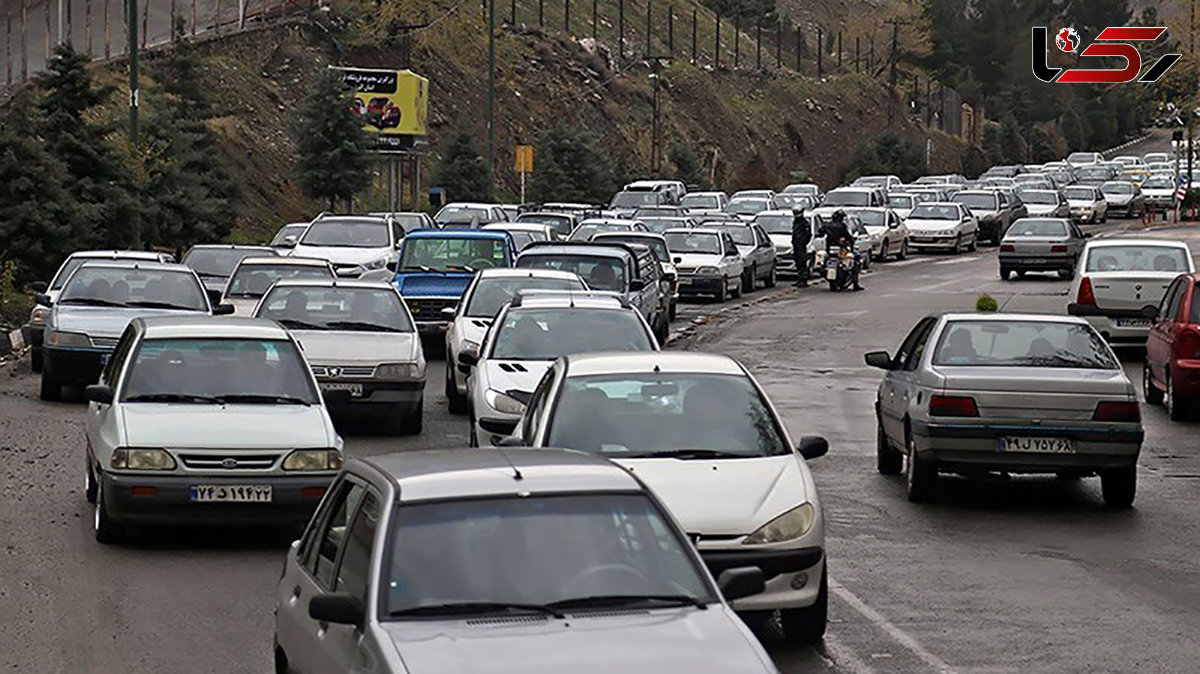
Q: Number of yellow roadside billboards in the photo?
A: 1